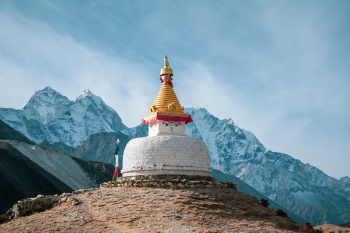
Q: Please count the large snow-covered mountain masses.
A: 2